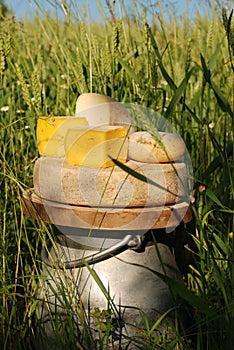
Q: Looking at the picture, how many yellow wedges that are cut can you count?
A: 2